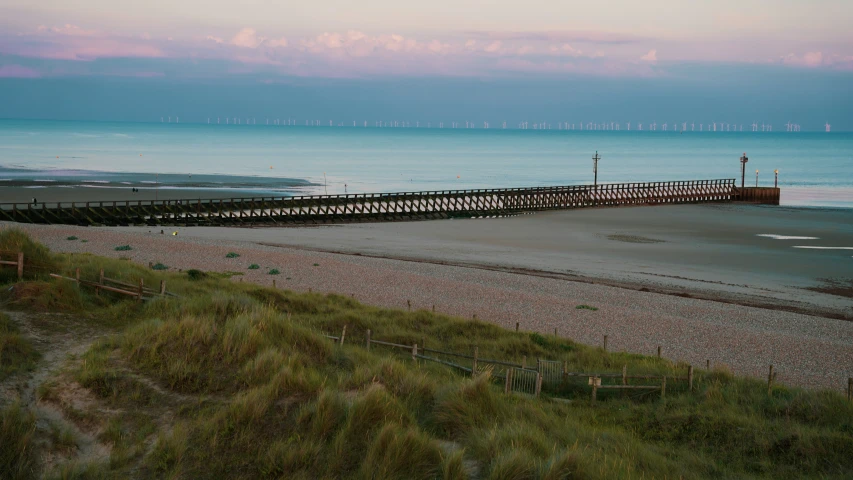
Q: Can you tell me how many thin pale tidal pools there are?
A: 2